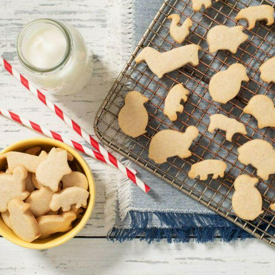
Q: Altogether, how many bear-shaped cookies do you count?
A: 2